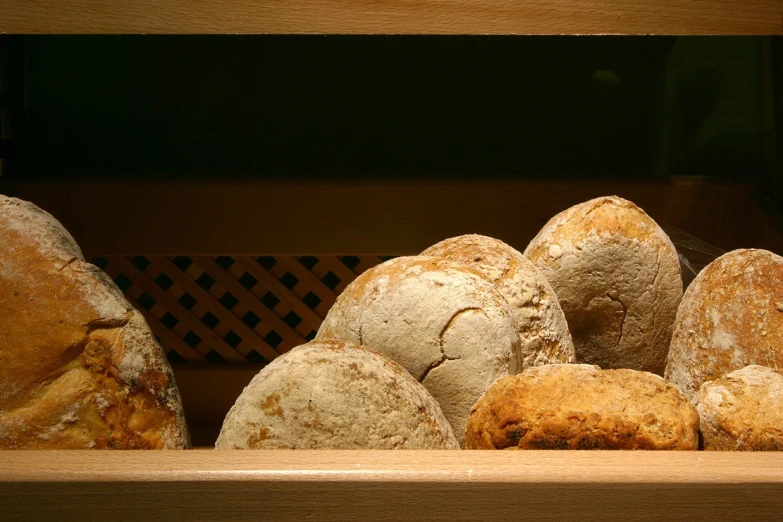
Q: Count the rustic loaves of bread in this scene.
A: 8